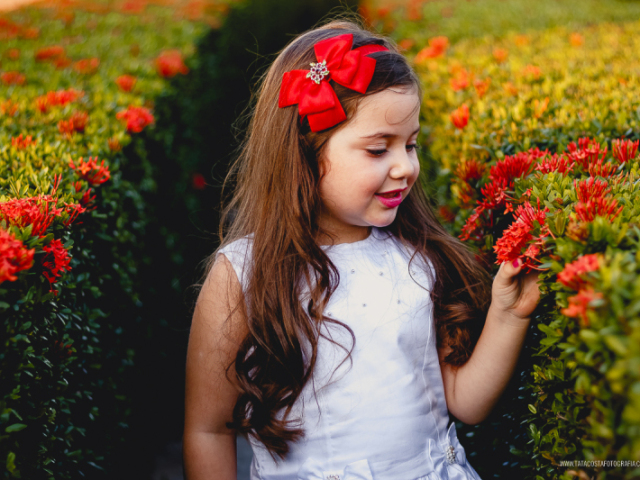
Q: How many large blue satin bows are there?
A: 0